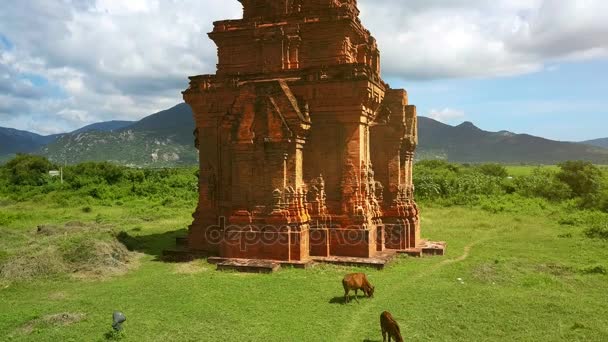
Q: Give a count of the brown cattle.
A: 2